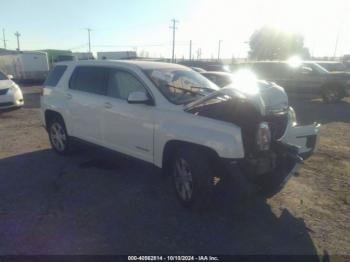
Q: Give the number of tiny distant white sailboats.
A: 0